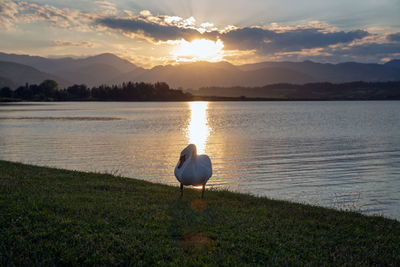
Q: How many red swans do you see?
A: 0